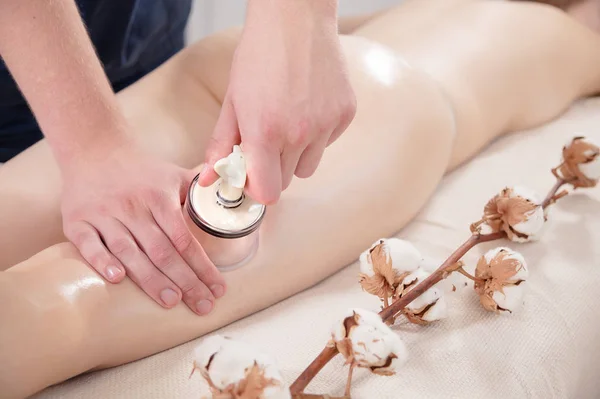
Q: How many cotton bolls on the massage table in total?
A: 7